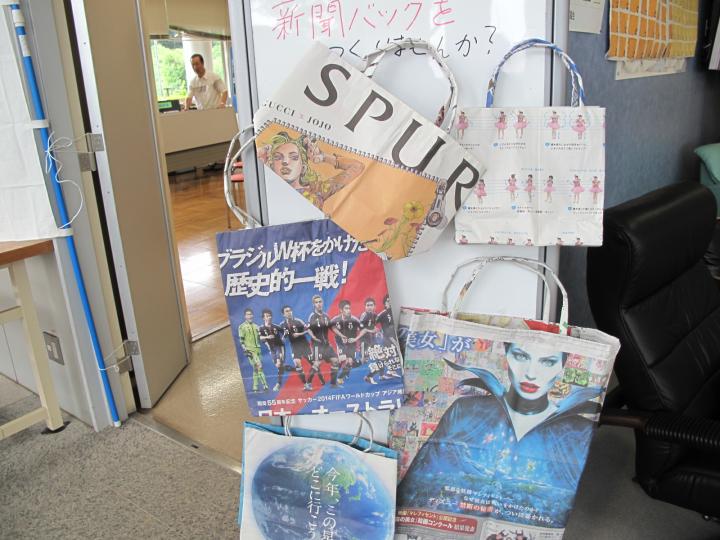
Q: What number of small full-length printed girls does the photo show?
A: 11